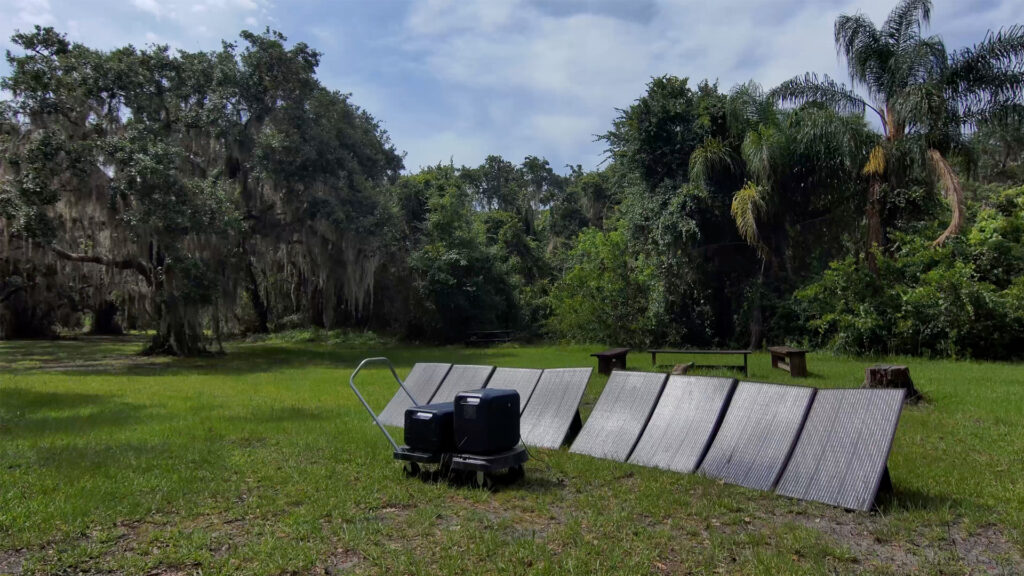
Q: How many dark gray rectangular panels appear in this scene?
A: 8